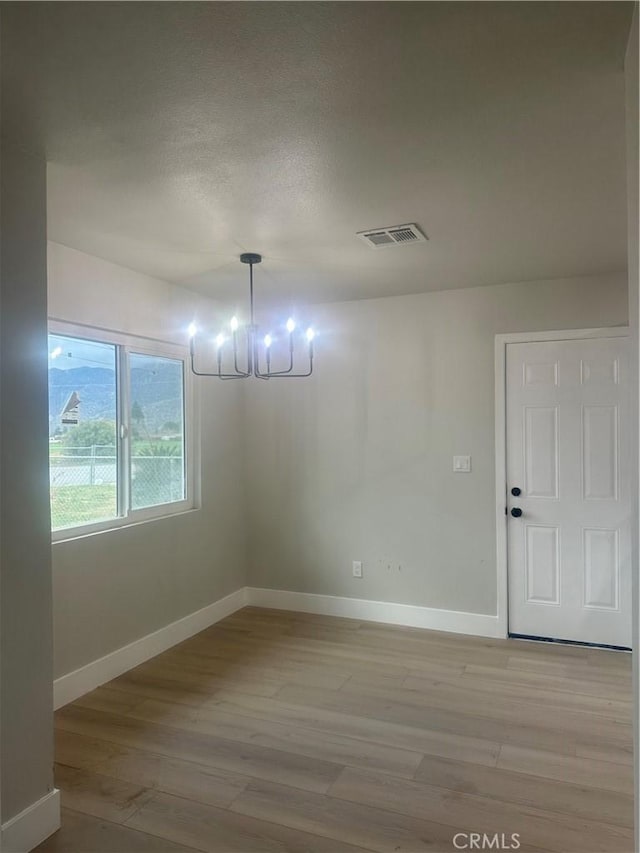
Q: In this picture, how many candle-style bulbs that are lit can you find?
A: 6